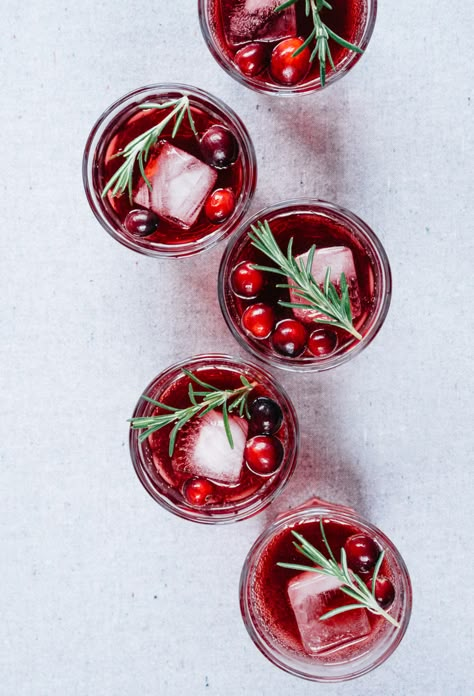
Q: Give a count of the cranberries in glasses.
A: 14